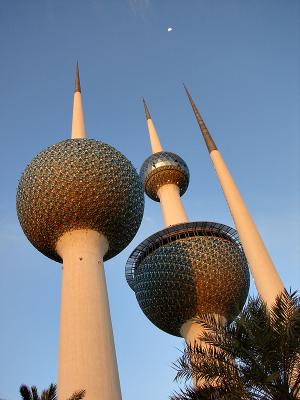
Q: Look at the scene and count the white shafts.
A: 3